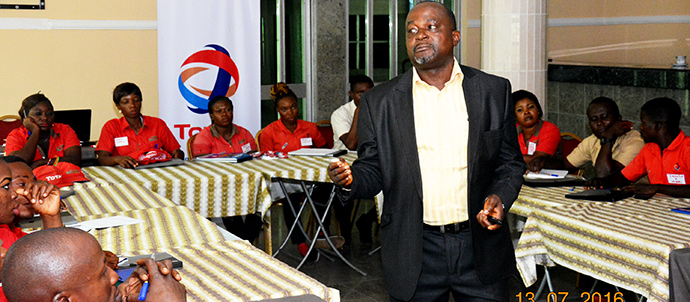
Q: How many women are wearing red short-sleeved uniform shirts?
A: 5